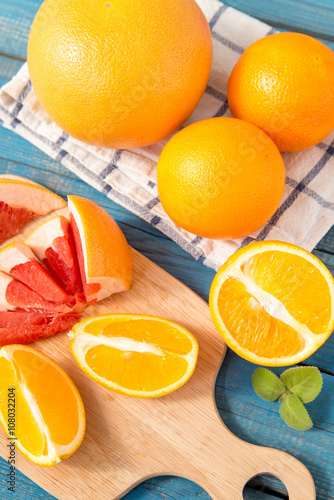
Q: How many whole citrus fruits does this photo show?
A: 3